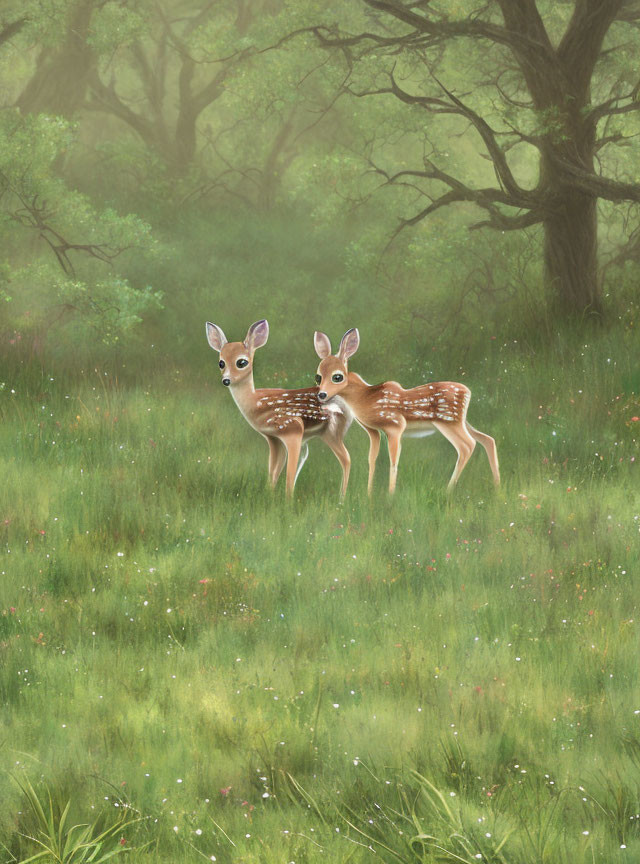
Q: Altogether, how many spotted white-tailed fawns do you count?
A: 2